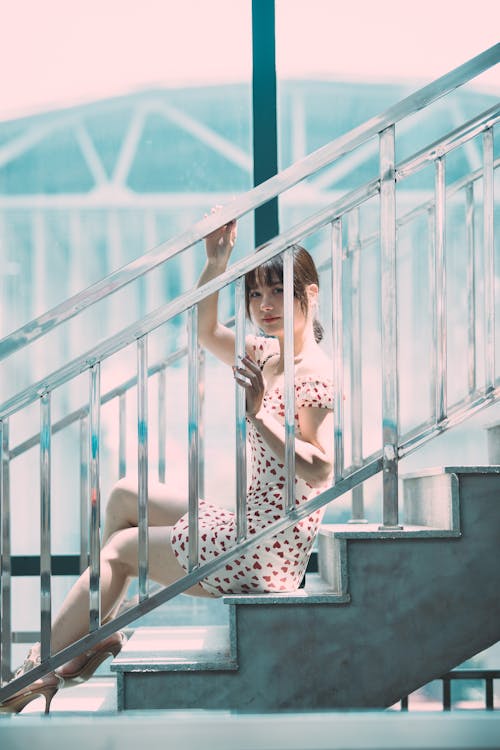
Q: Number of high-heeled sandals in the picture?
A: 2